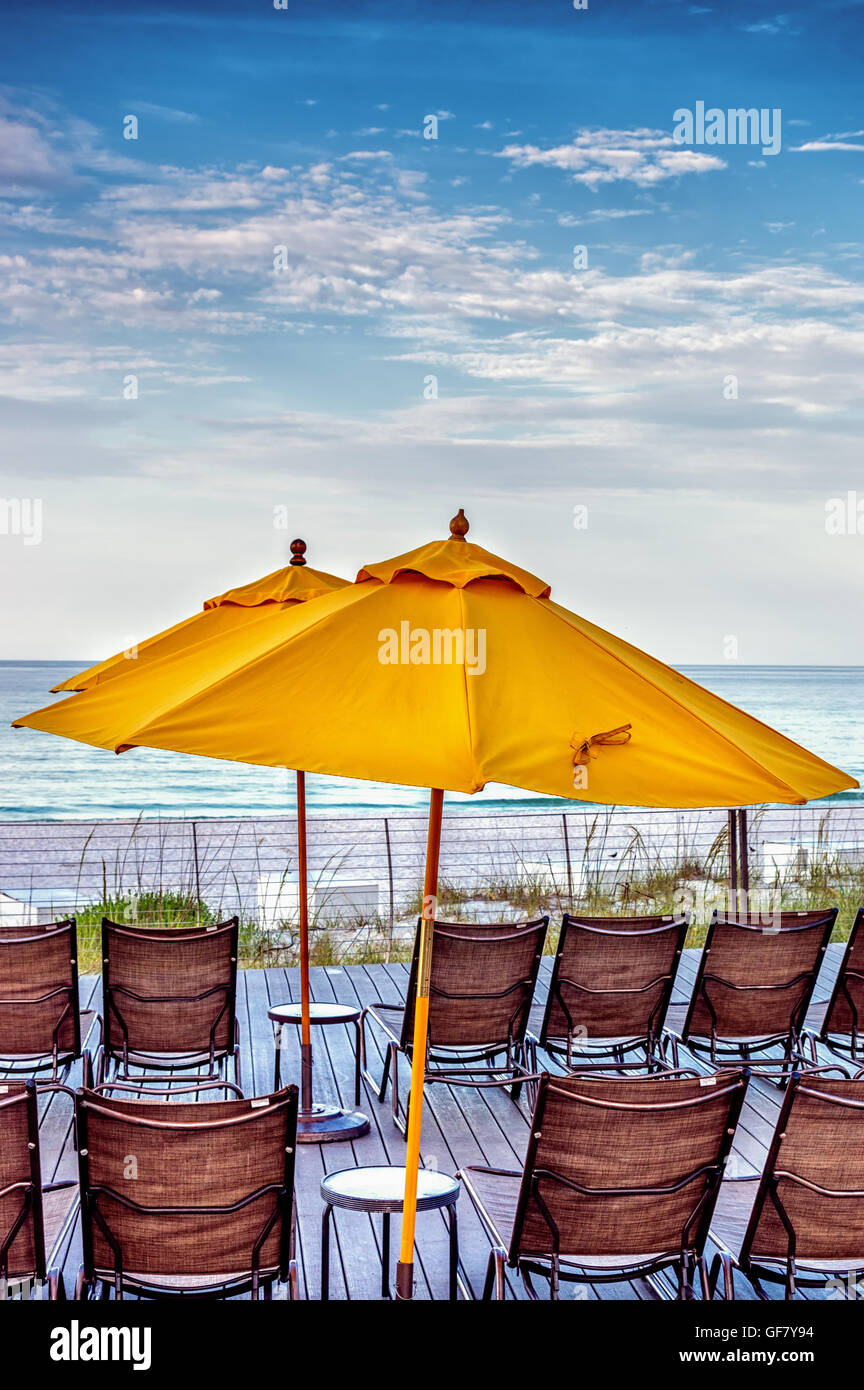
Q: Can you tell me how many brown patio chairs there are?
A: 10